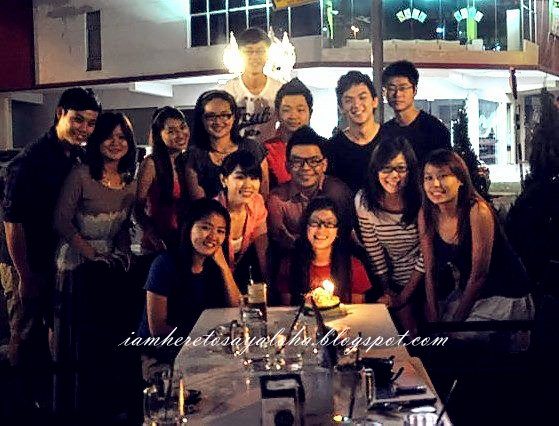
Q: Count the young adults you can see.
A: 14